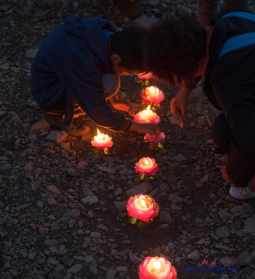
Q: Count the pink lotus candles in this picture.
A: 8